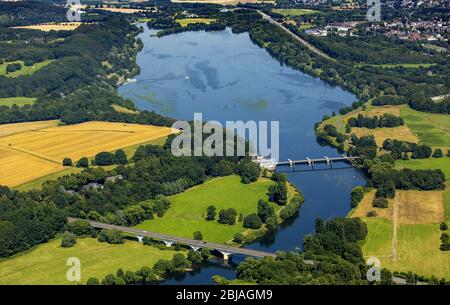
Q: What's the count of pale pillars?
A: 7